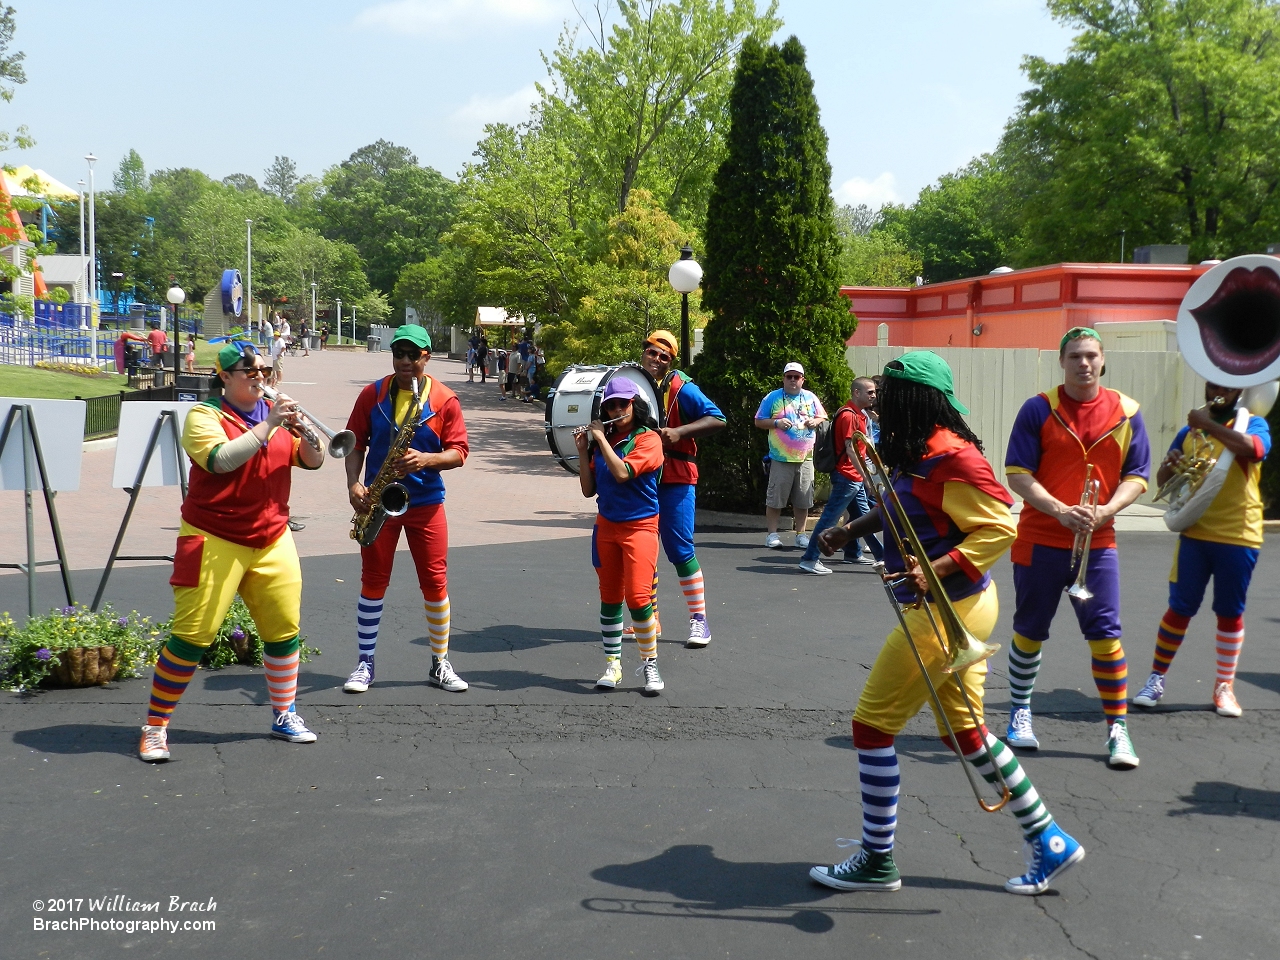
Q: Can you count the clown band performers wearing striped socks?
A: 7